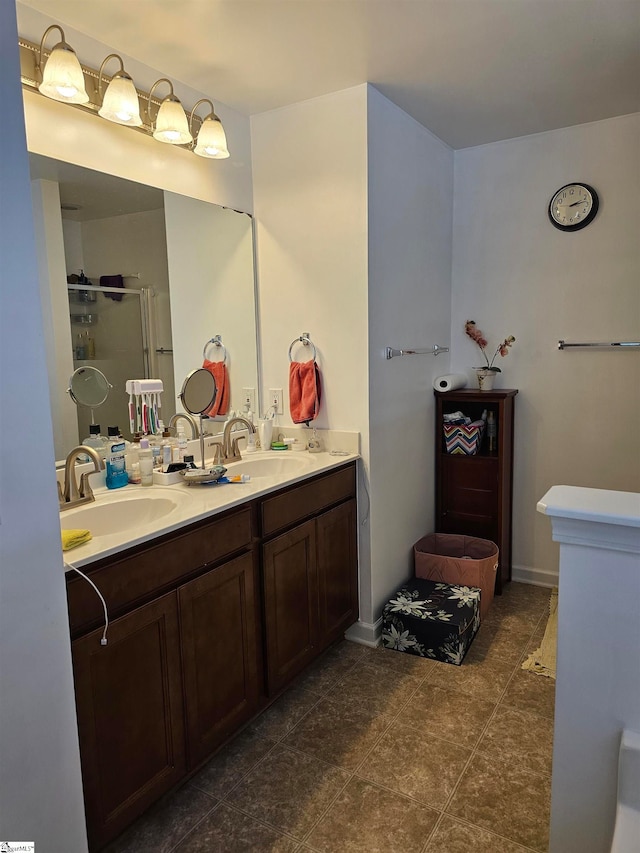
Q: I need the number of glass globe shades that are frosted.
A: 4